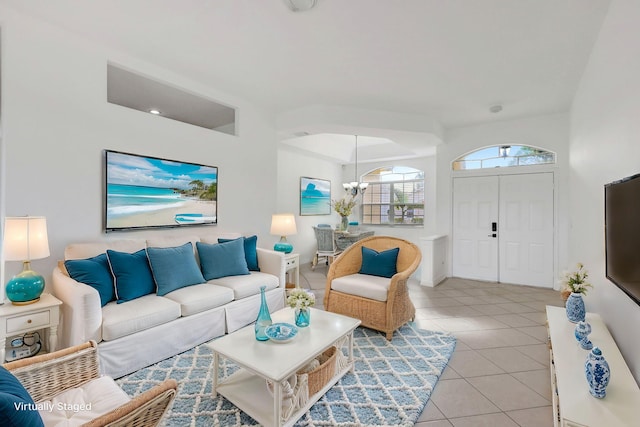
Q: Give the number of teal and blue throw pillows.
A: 7